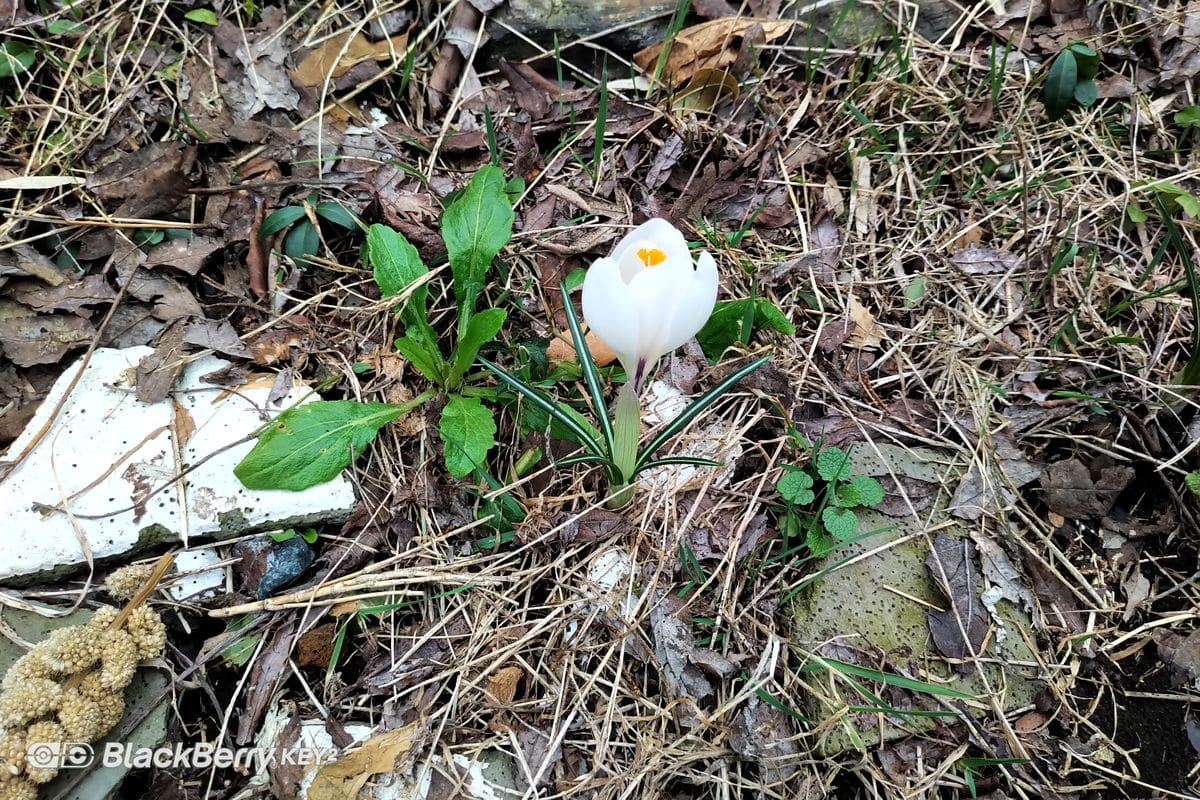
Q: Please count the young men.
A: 0